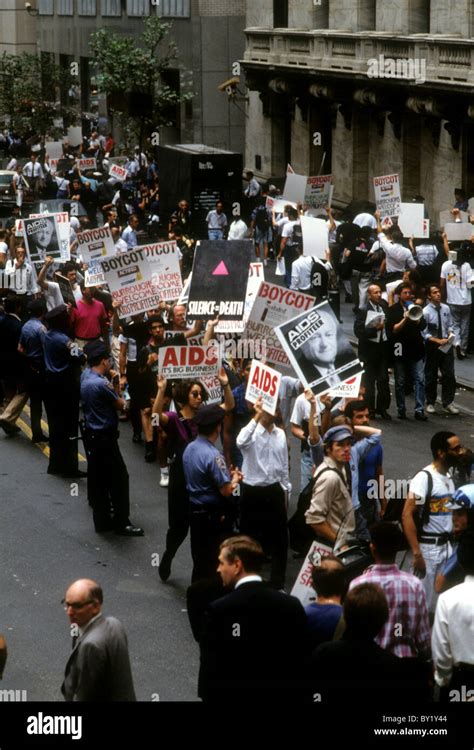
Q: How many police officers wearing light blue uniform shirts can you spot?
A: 4